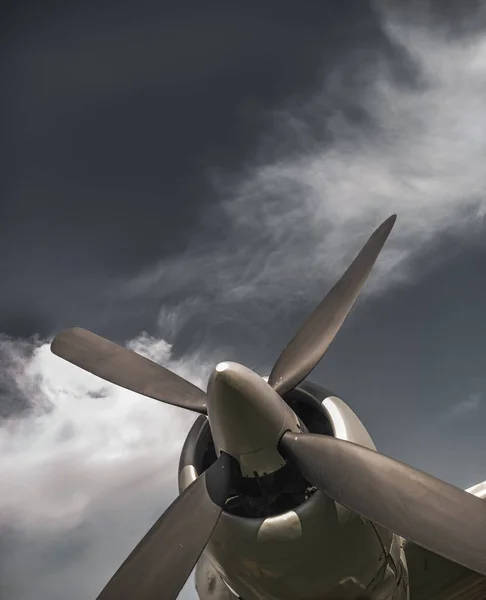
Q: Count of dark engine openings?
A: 1